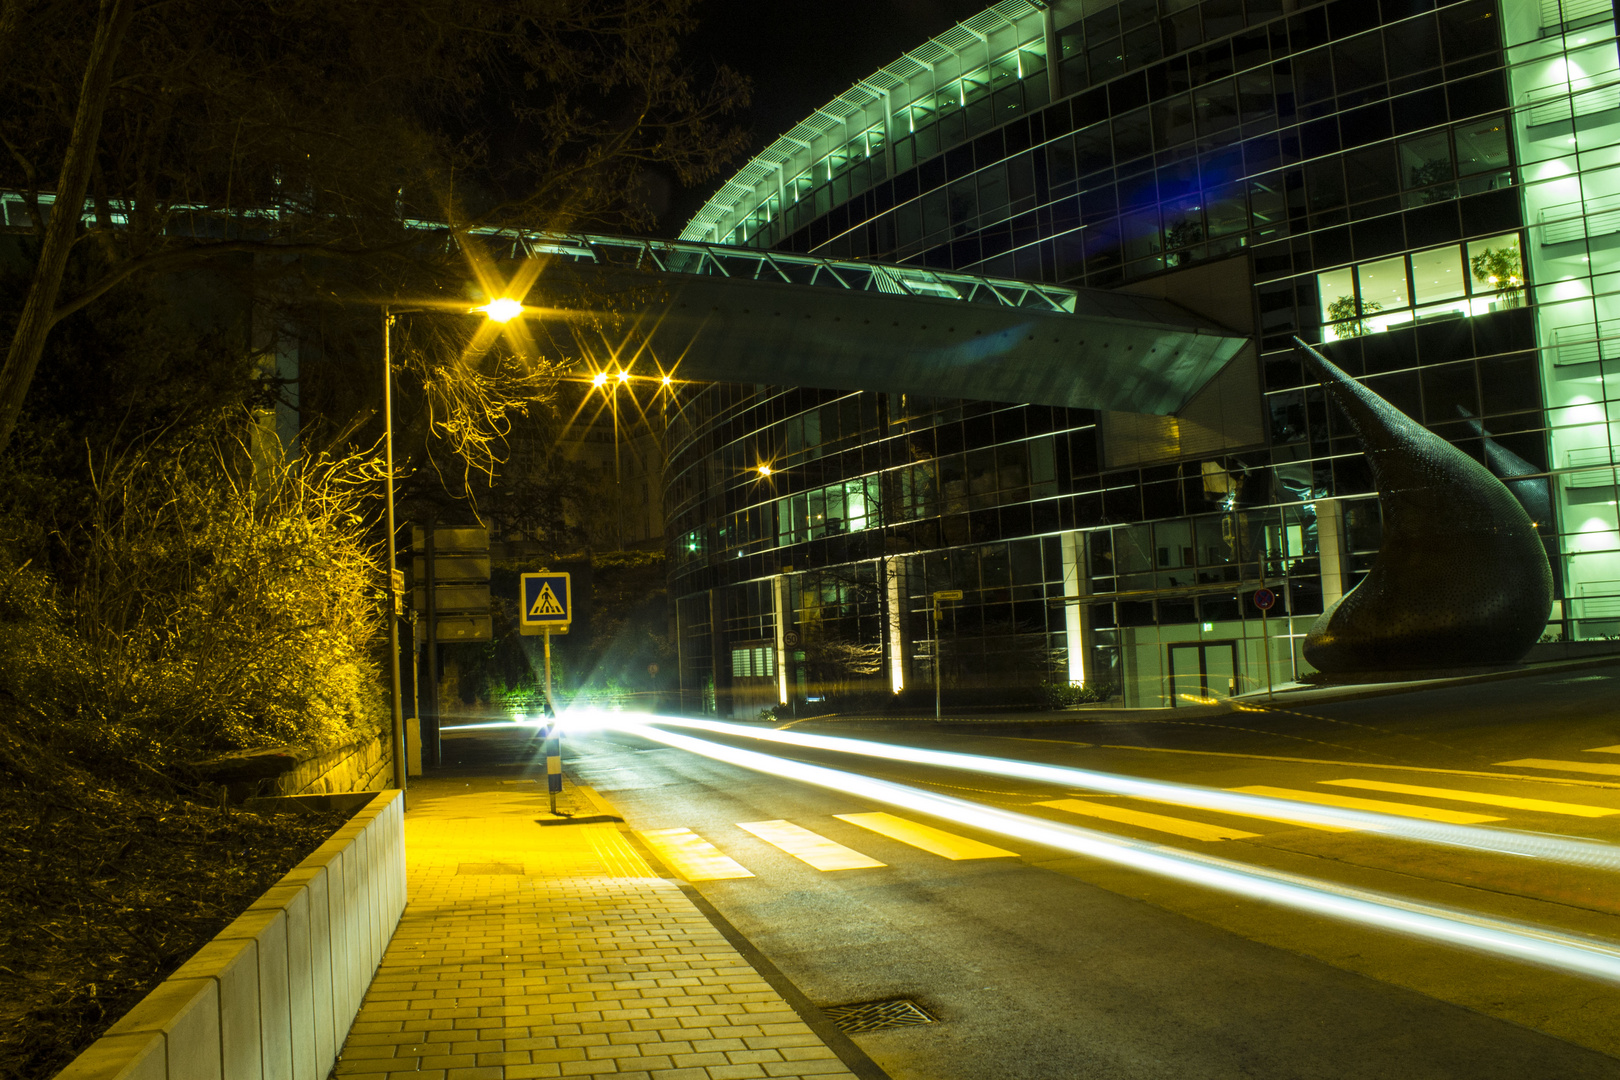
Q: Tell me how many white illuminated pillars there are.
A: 4